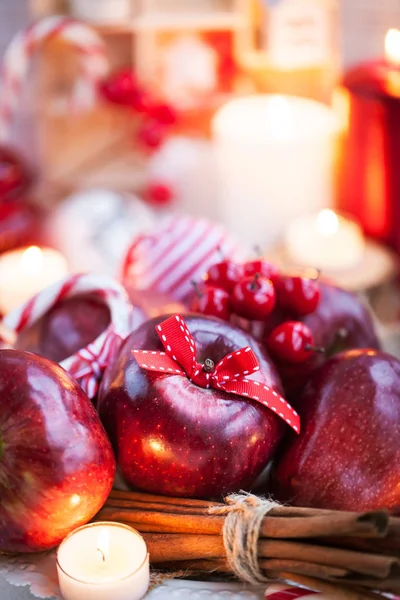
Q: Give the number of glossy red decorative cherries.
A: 6